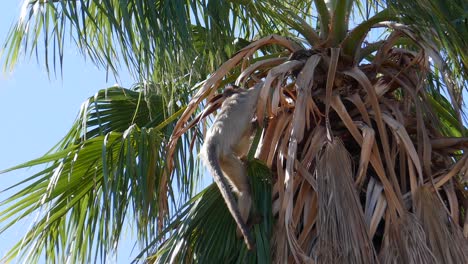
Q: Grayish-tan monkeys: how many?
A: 1